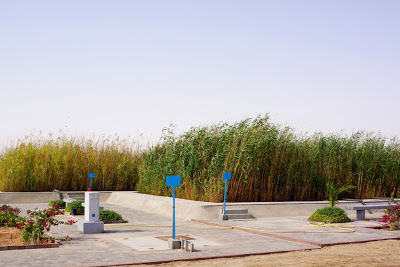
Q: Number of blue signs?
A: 3